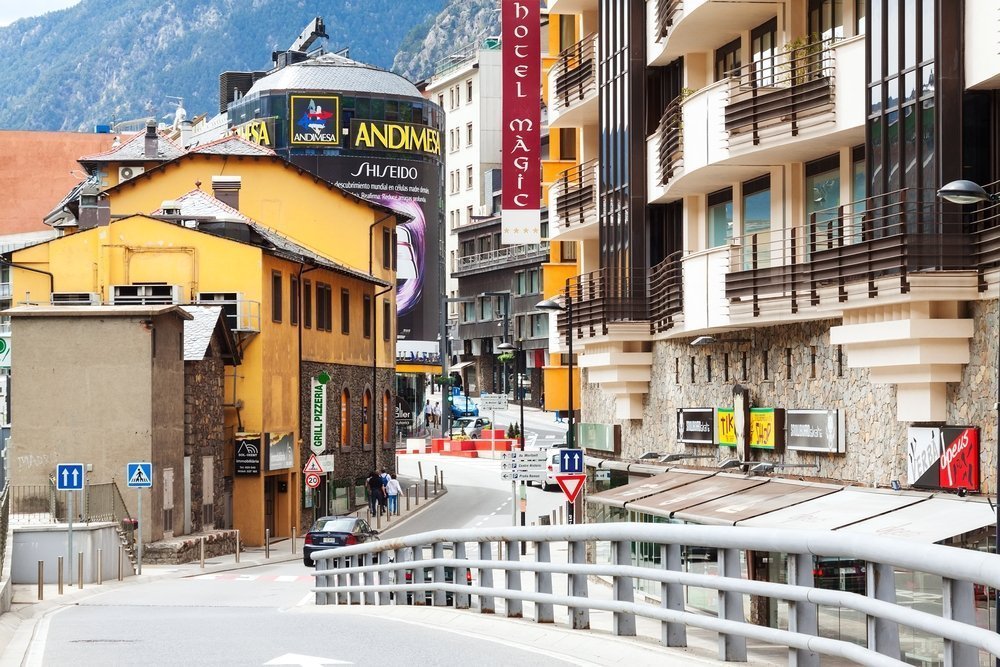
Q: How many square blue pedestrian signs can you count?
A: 1